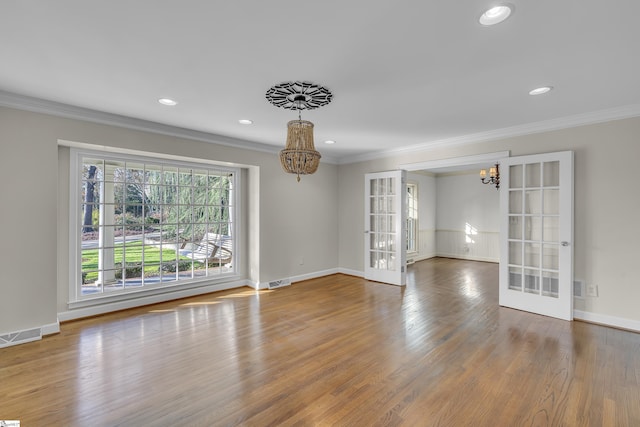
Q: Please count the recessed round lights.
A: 5